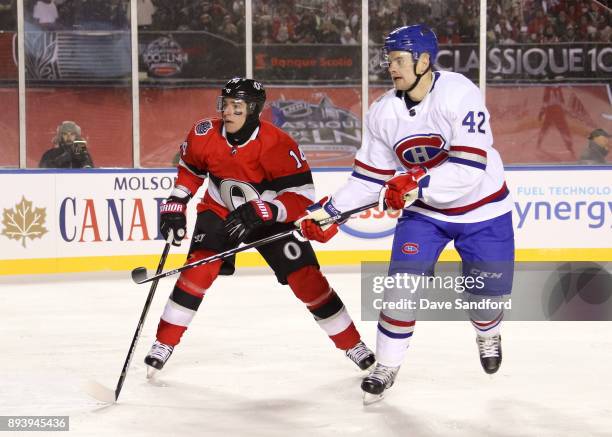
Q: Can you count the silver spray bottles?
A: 0